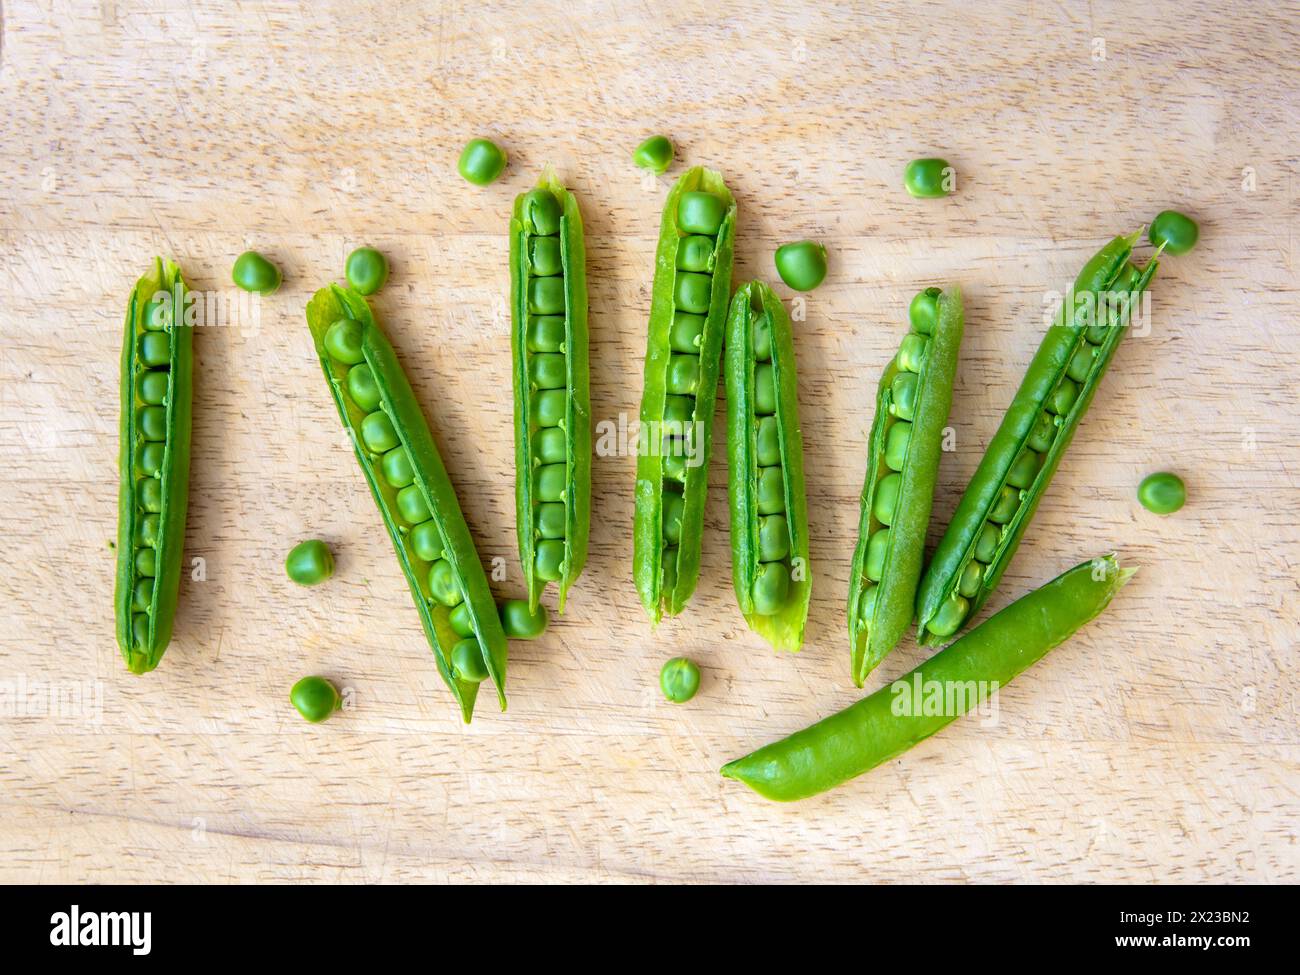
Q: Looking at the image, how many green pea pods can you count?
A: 8